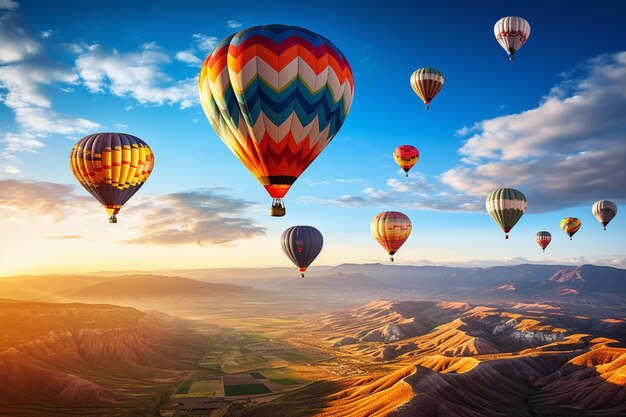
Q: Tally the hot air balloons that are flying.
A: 11